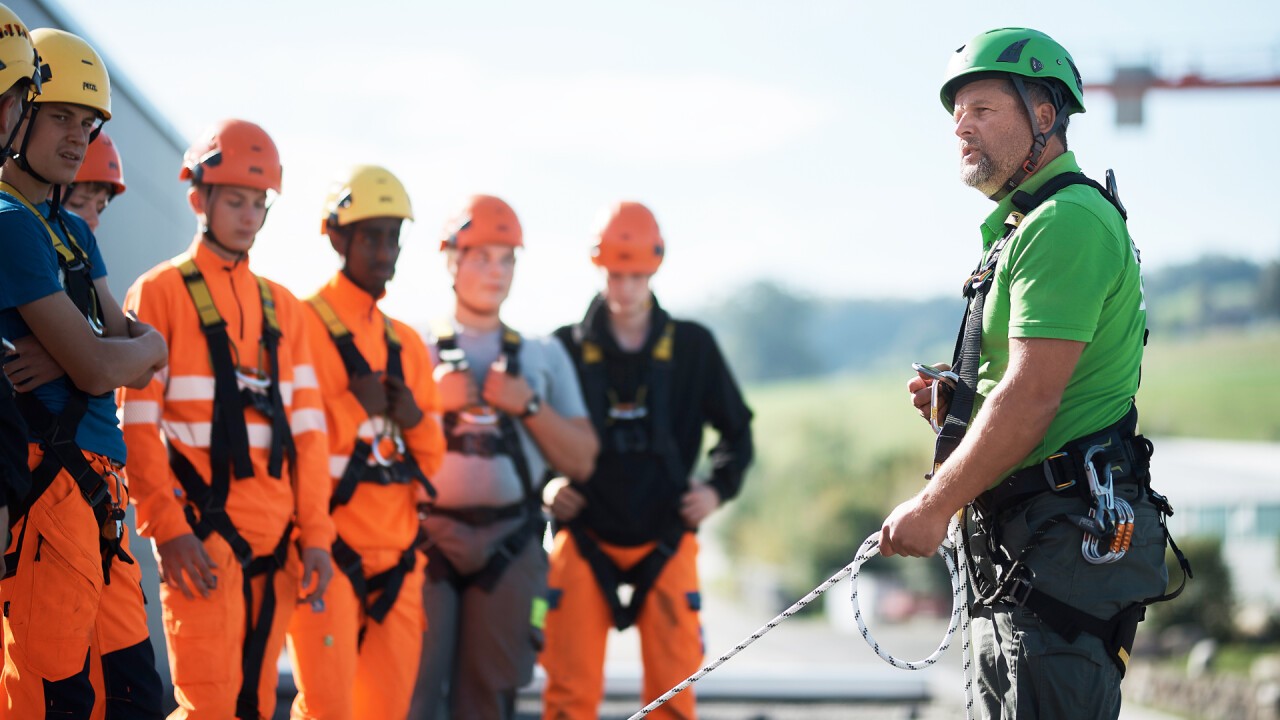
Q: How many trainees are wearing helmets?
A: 7